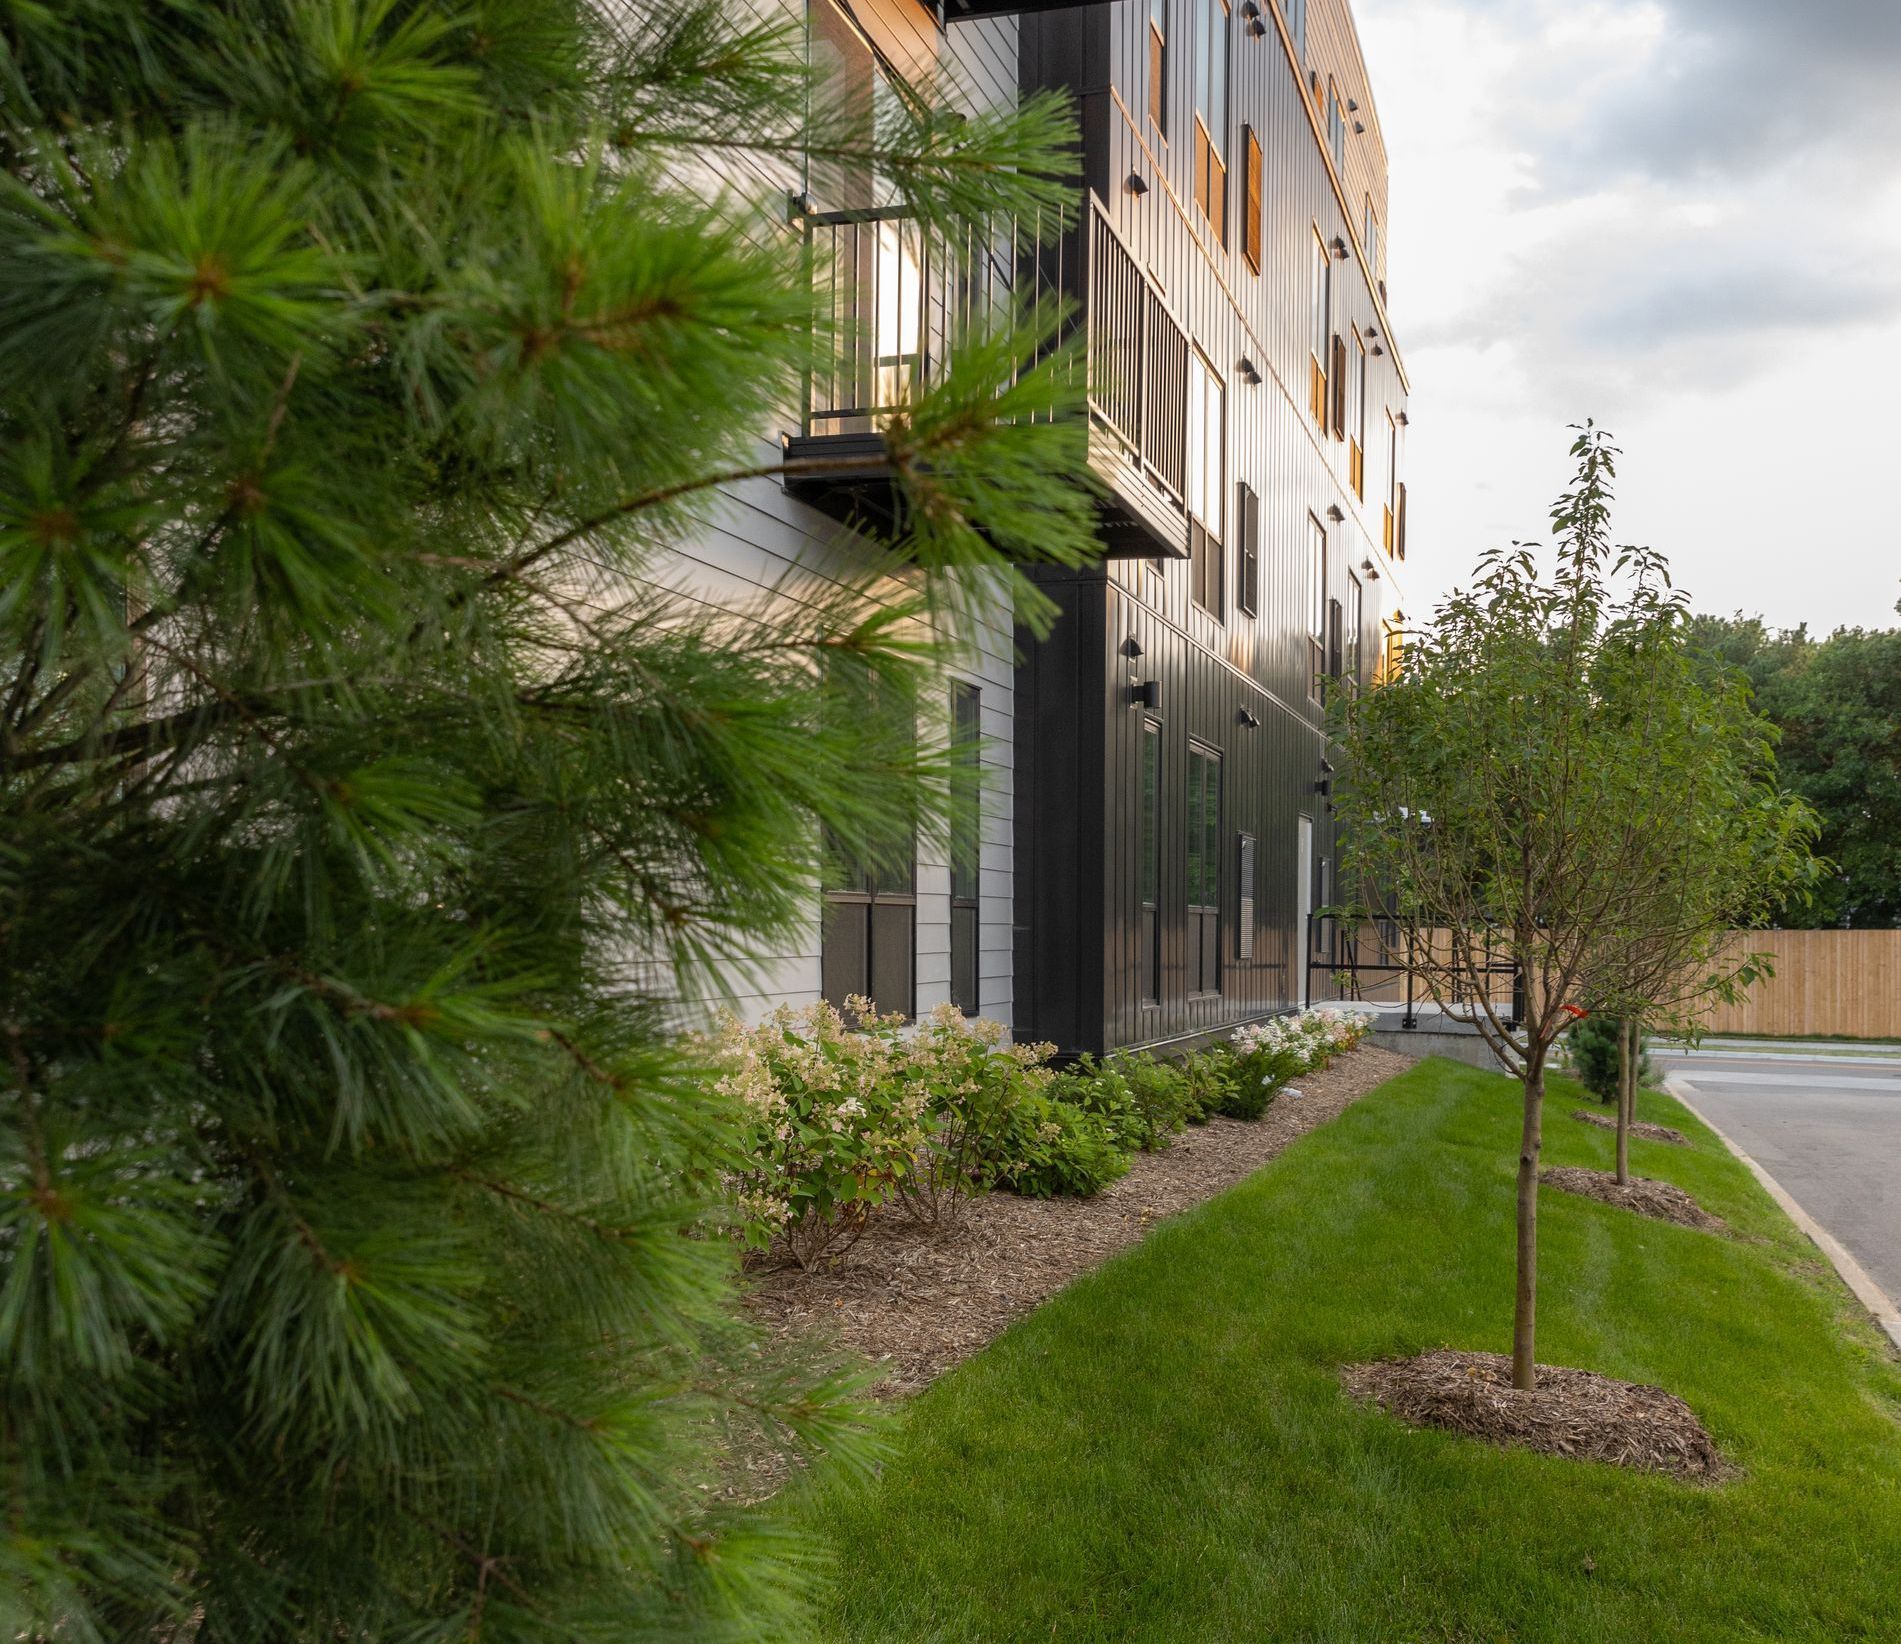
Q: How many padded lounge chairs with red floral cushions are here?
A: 0